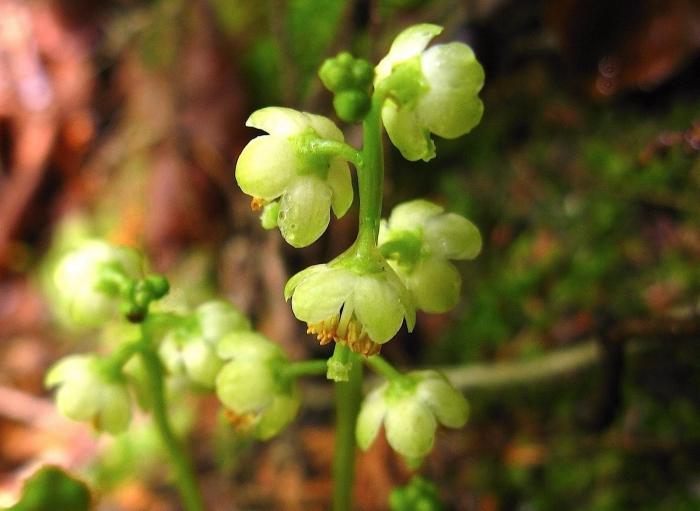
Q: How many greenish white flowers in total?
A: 9